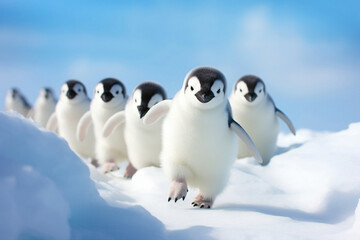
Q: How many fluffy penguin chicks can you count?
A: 7